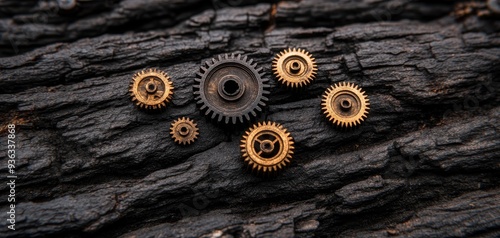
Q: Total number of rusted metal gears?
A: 6